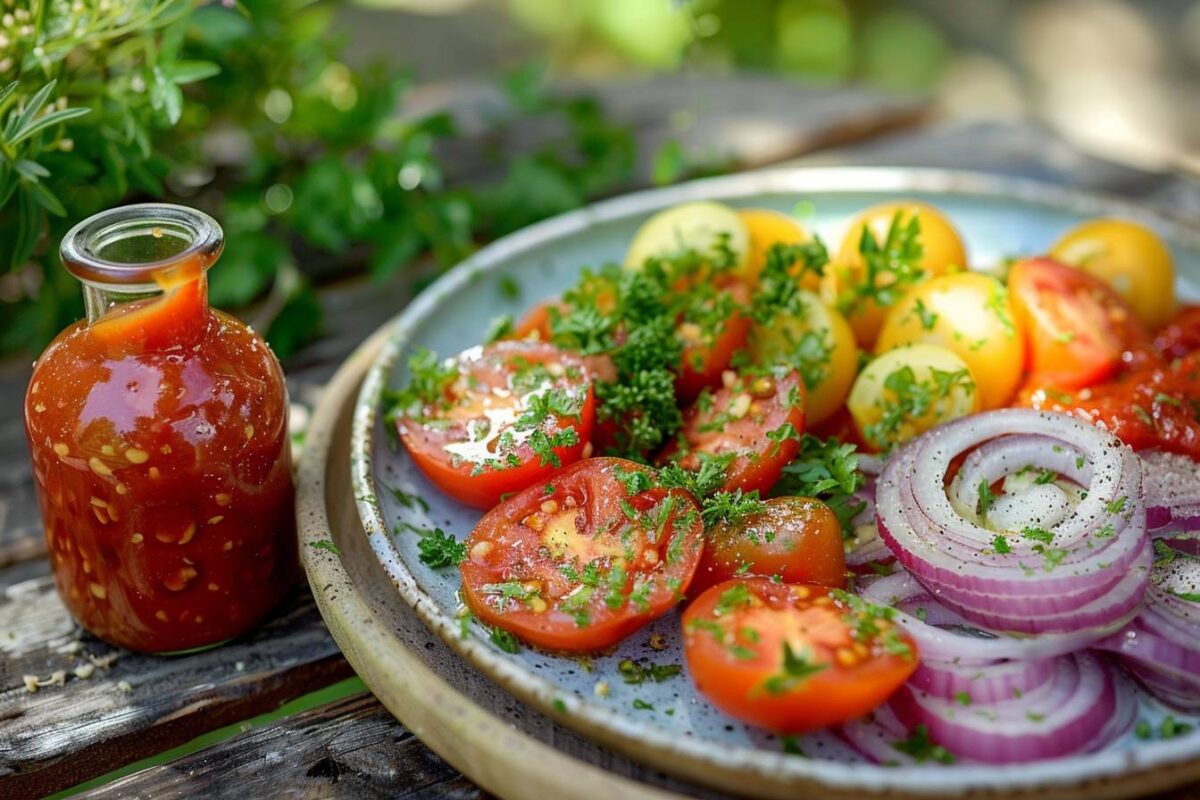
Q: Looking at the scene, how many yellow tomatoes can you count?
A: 7